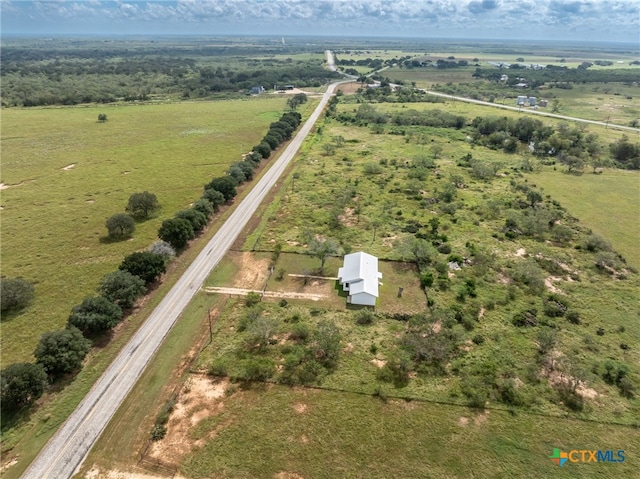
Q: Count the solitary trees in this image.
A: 4